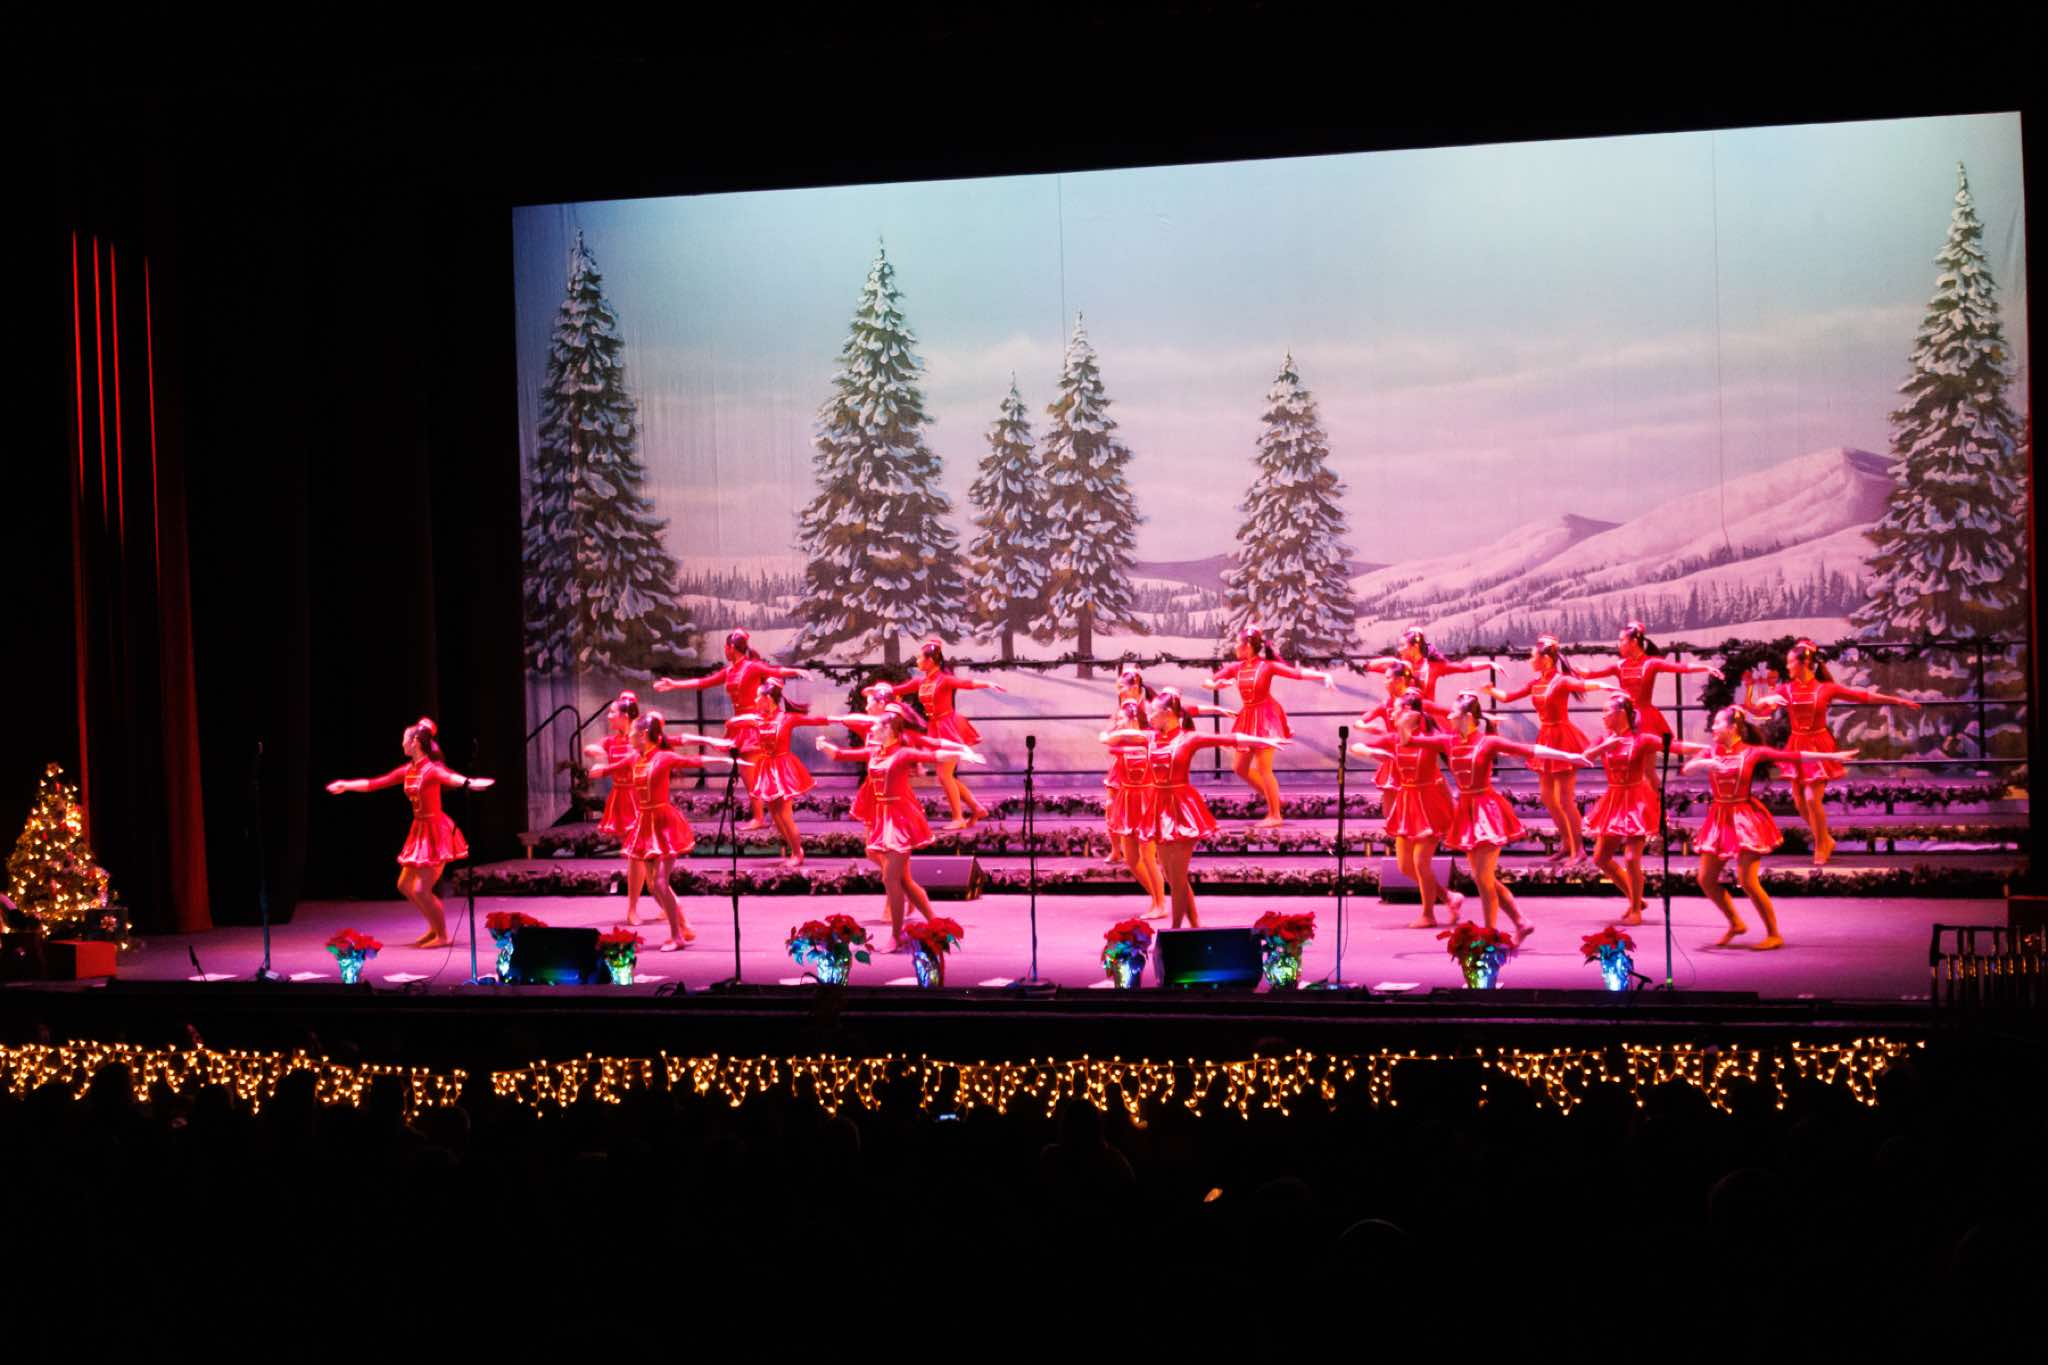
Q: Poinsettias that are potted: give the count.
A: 9